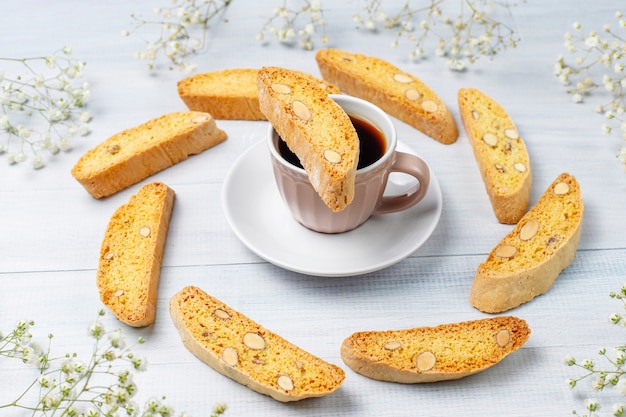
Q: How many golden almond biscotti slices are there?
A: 9